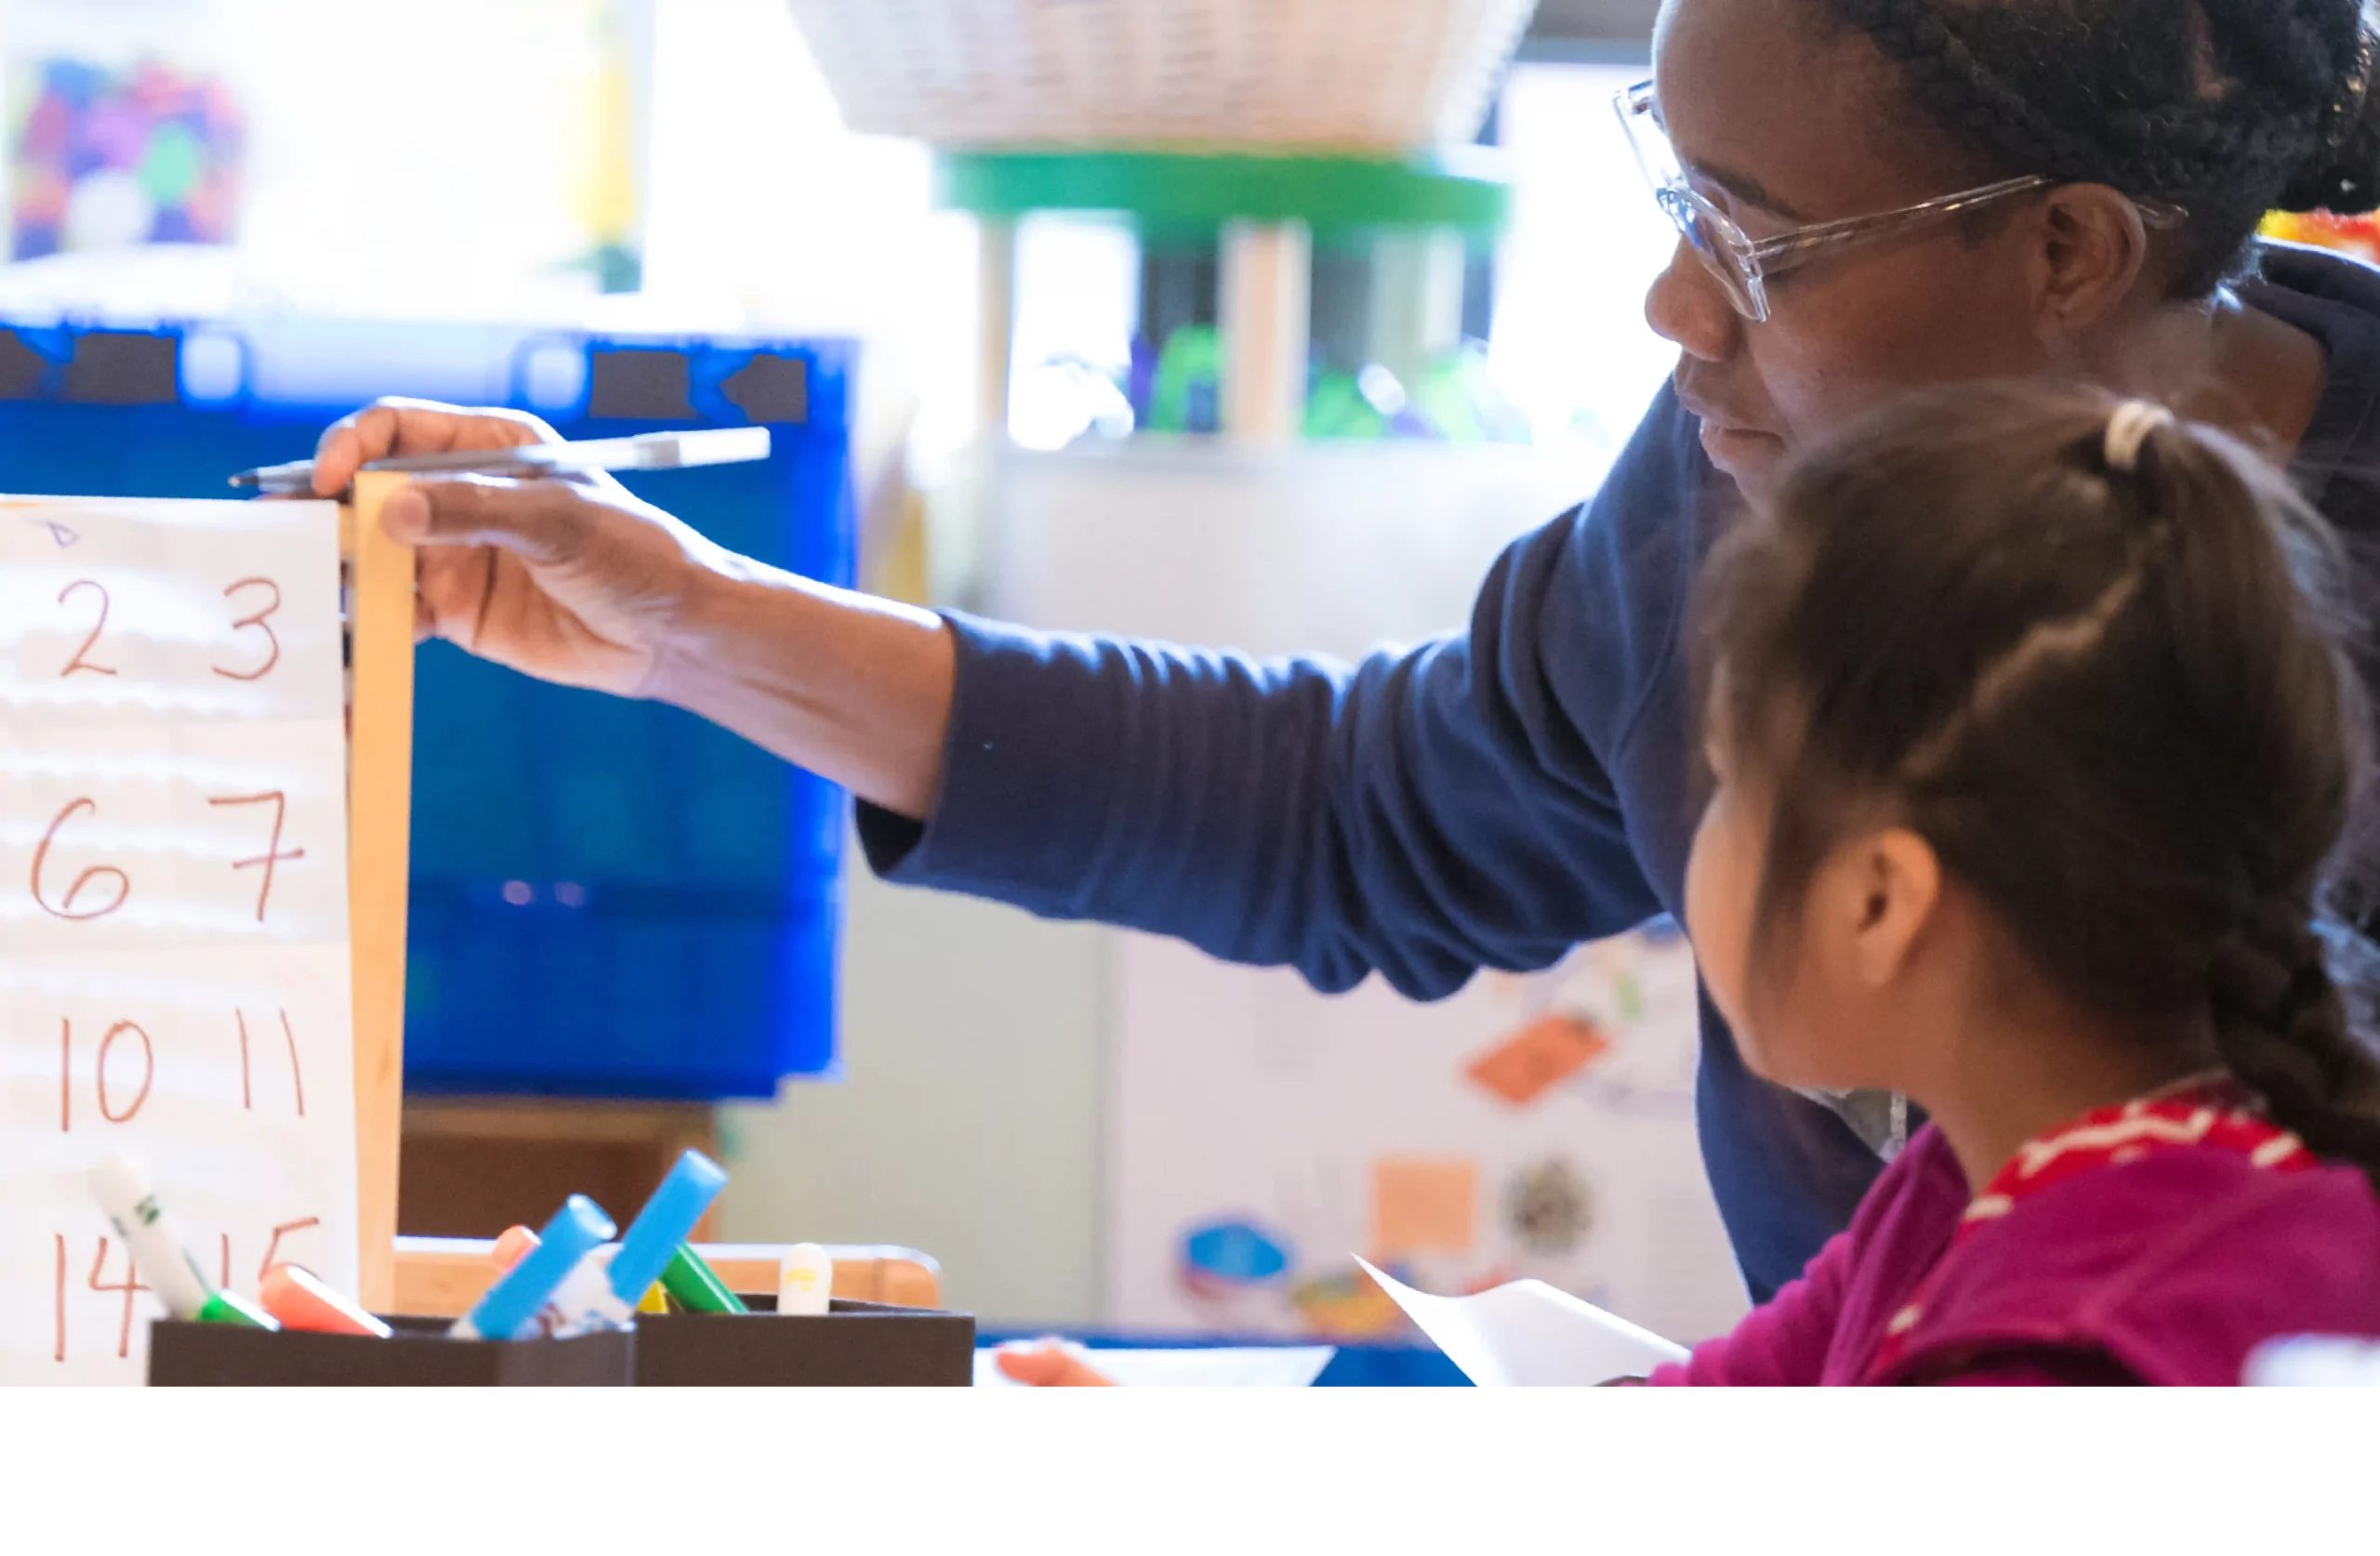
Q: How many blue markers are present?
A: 2